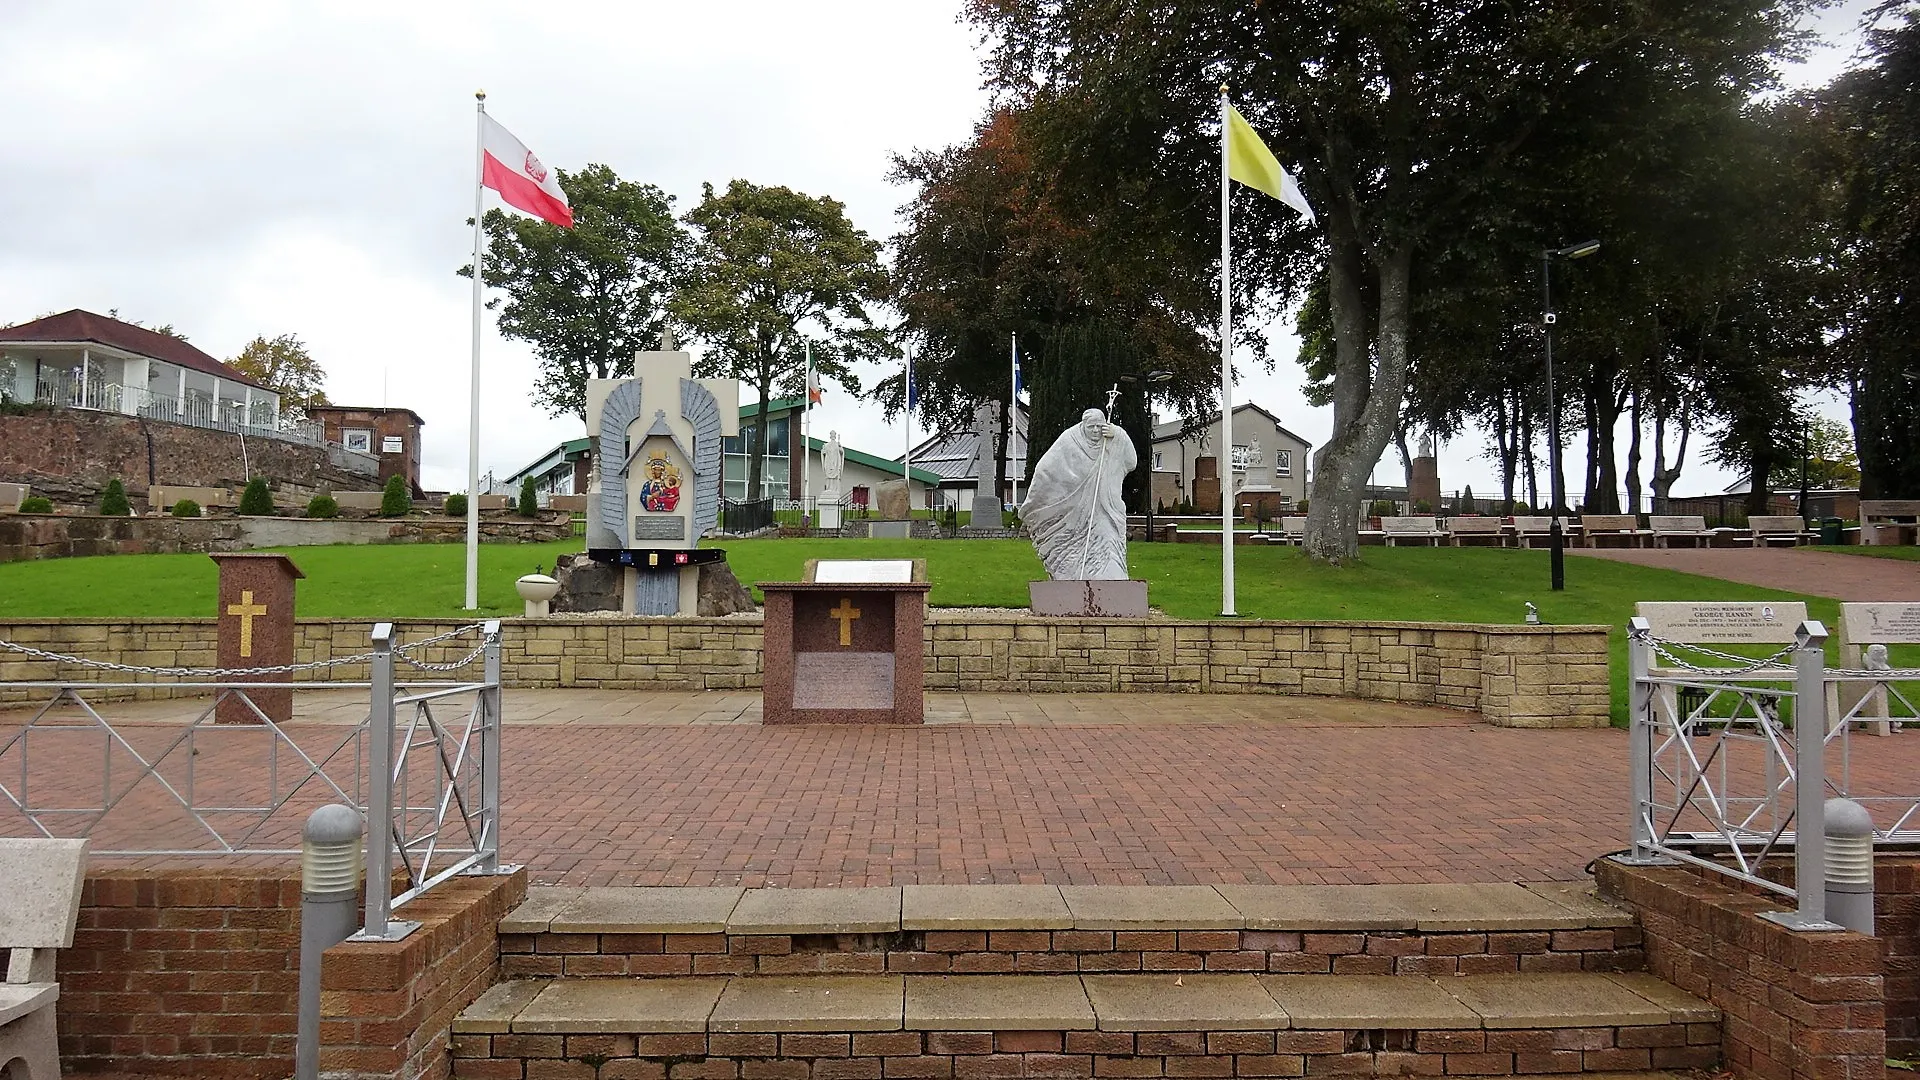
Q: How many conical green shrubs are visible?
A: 4